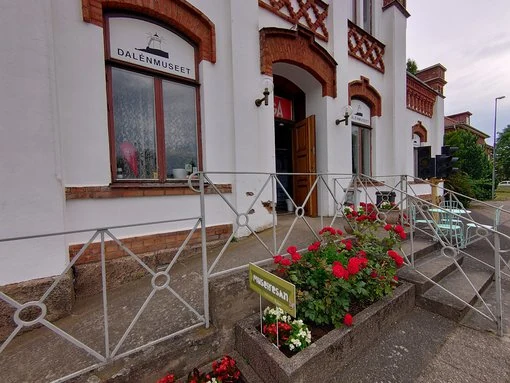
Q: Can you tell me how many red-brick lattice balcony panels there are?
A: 2